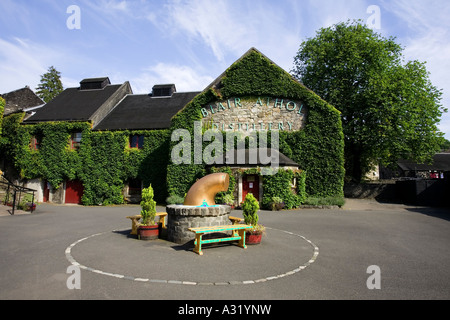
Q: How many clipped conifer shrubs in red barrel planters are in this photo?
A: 2